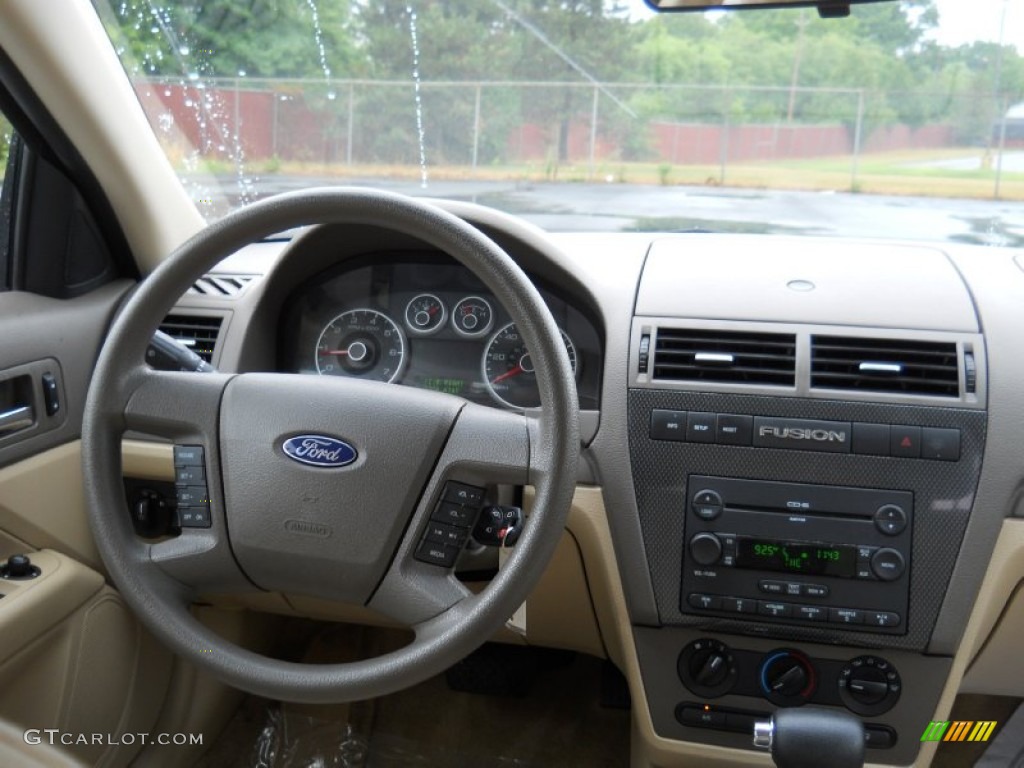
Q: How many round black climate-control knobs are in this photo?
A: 3